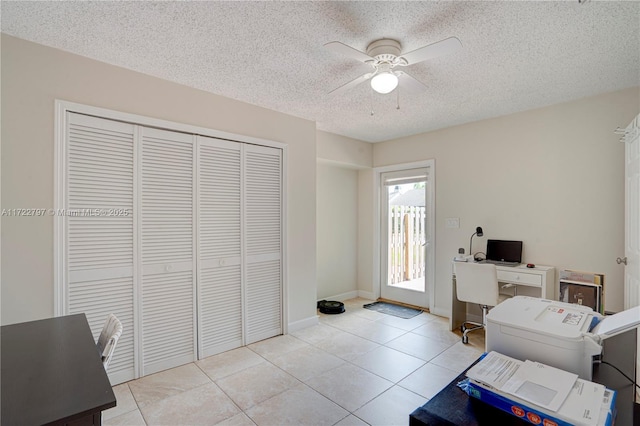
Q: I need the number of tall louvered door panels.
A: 4